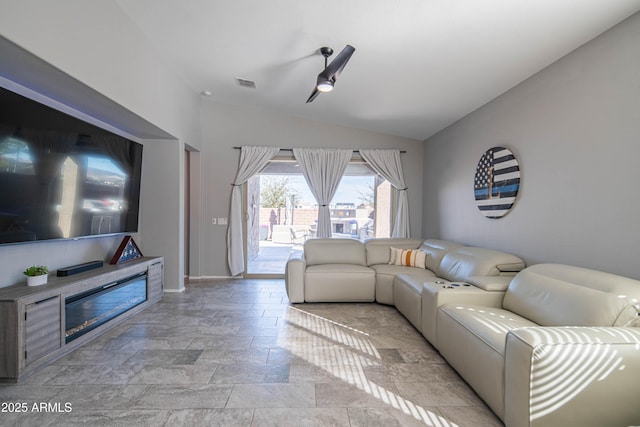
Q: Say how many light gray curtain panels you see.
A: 3